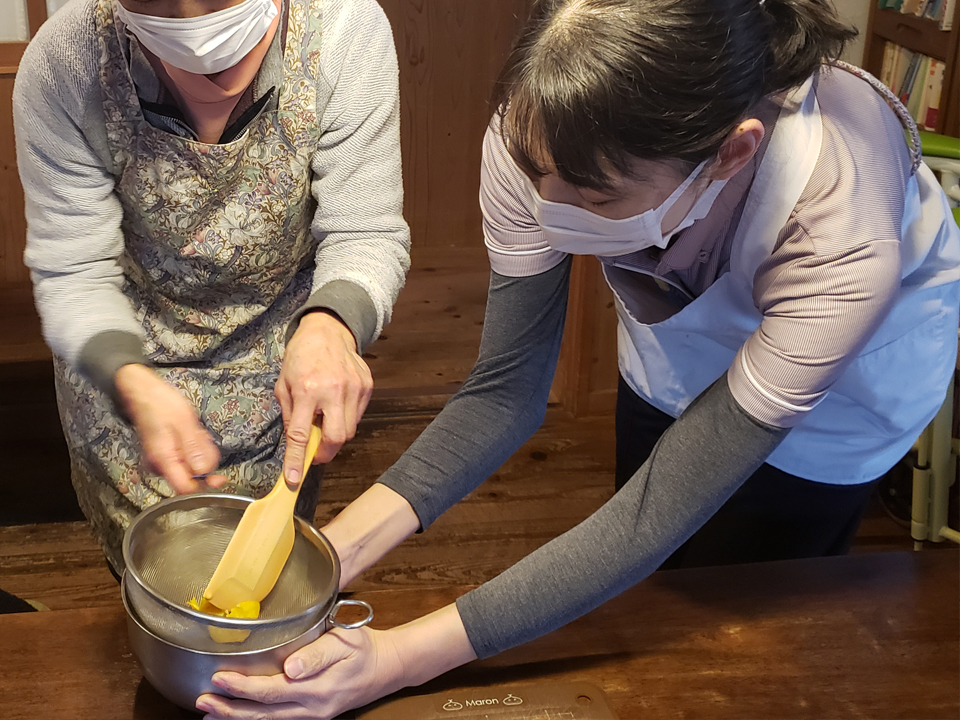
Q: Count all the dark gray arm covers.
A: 2